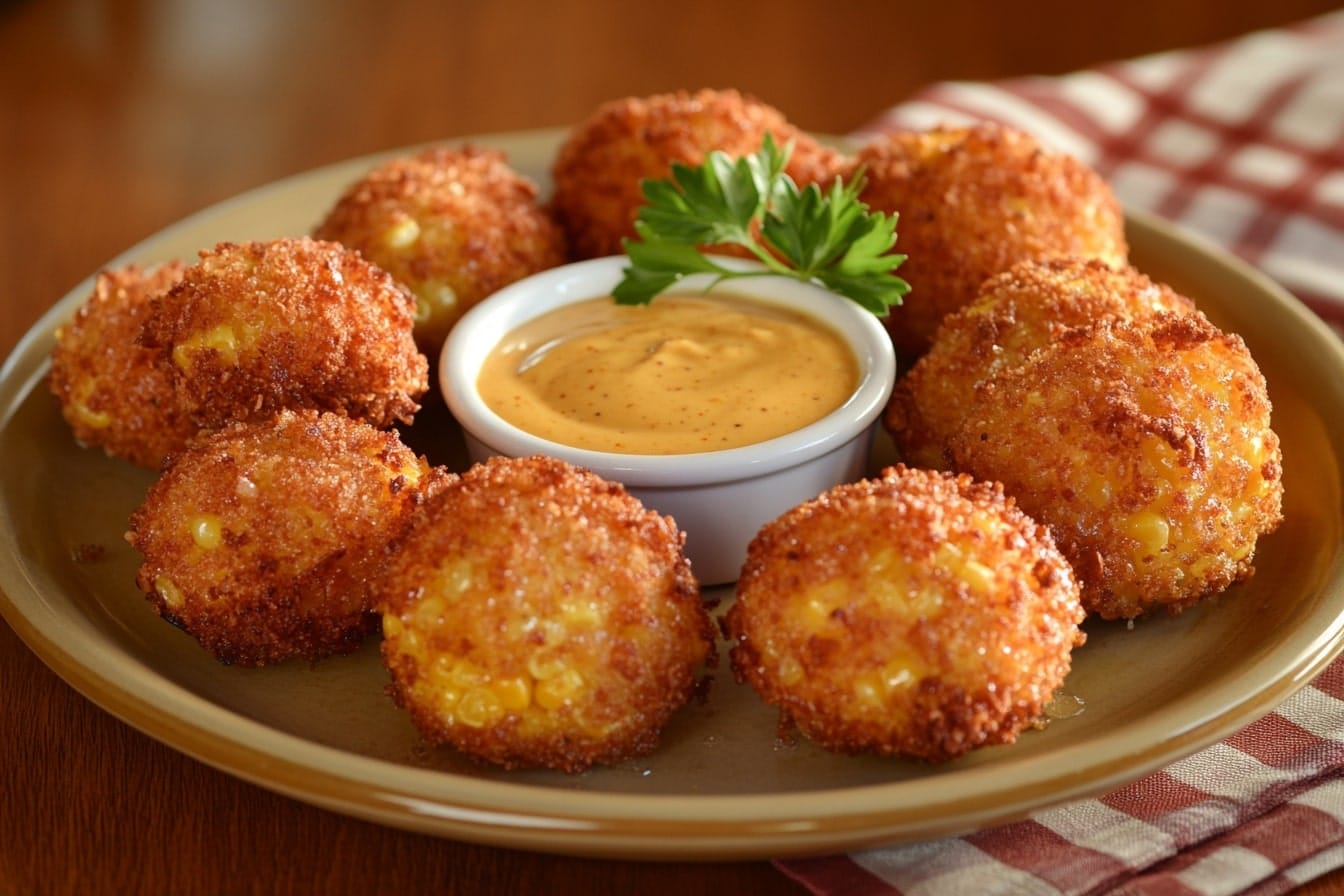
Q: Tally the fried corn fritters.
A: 10